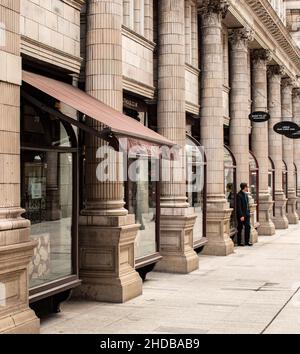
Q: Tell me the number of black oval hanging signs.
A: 3